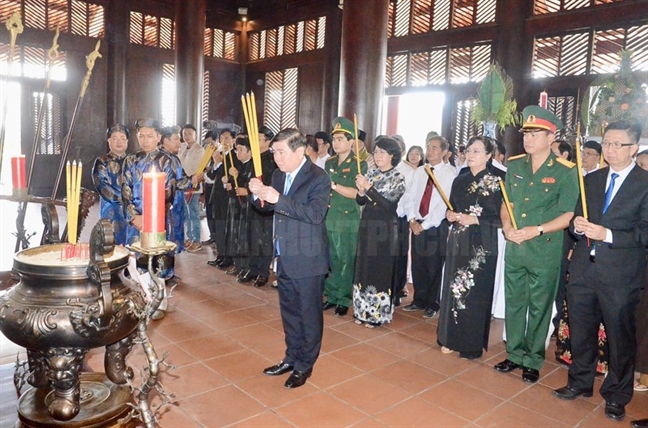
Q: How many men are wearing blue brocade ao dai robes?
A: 3